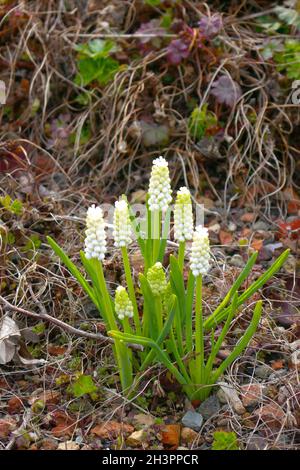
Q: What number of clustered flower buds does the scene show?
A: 7